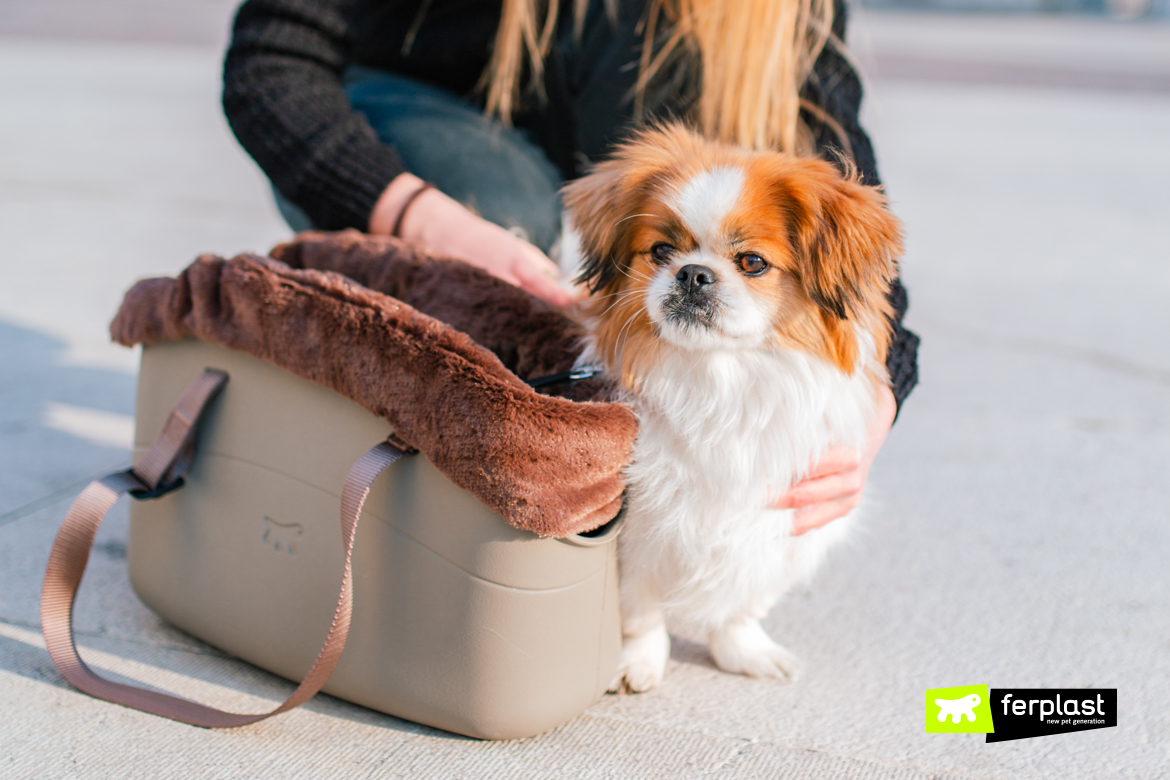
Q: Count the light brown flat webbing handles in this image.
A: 1